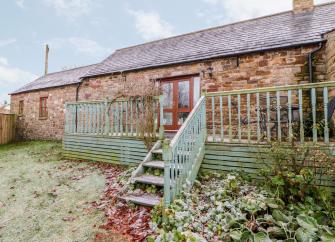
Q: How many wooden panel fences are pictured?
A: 1